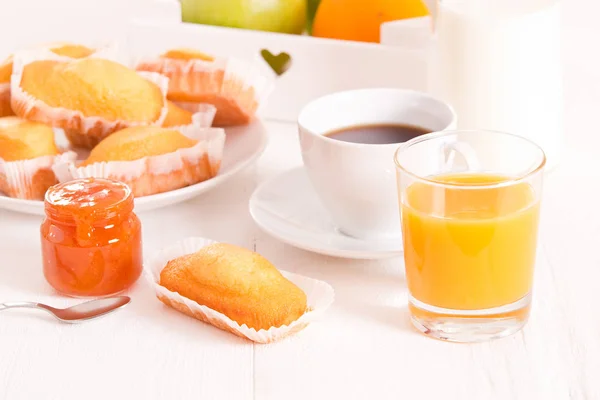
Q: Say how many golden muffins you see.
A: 8